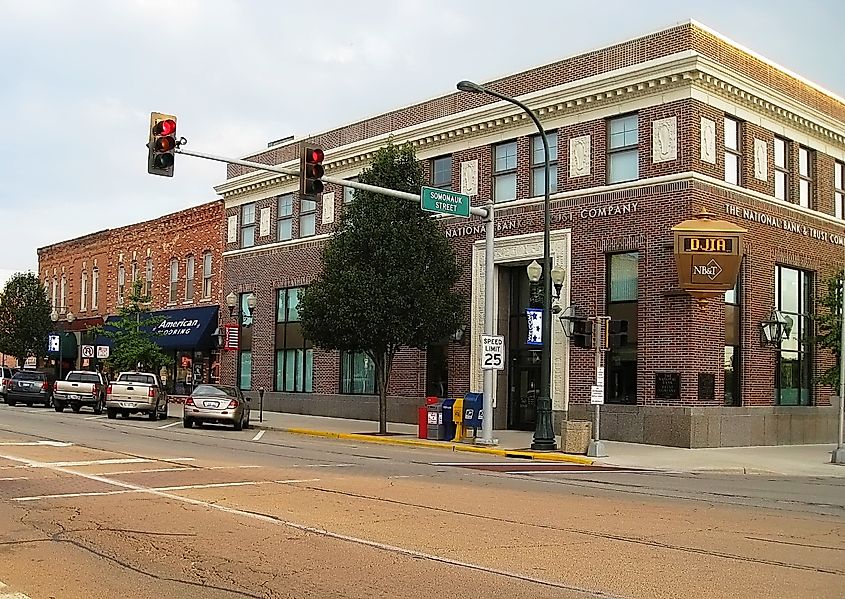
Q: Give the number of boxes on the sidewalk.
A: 5